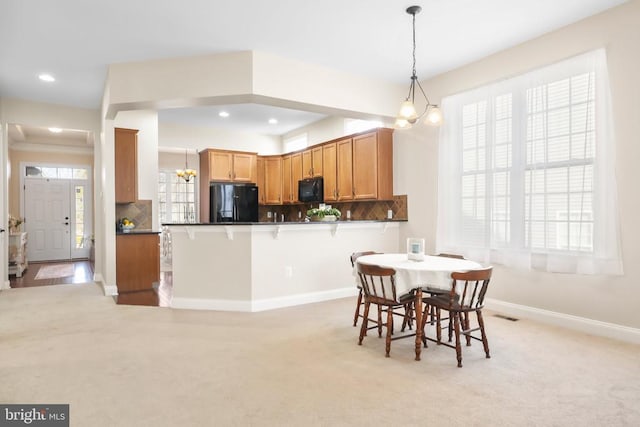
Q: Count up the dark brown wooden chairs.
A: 4